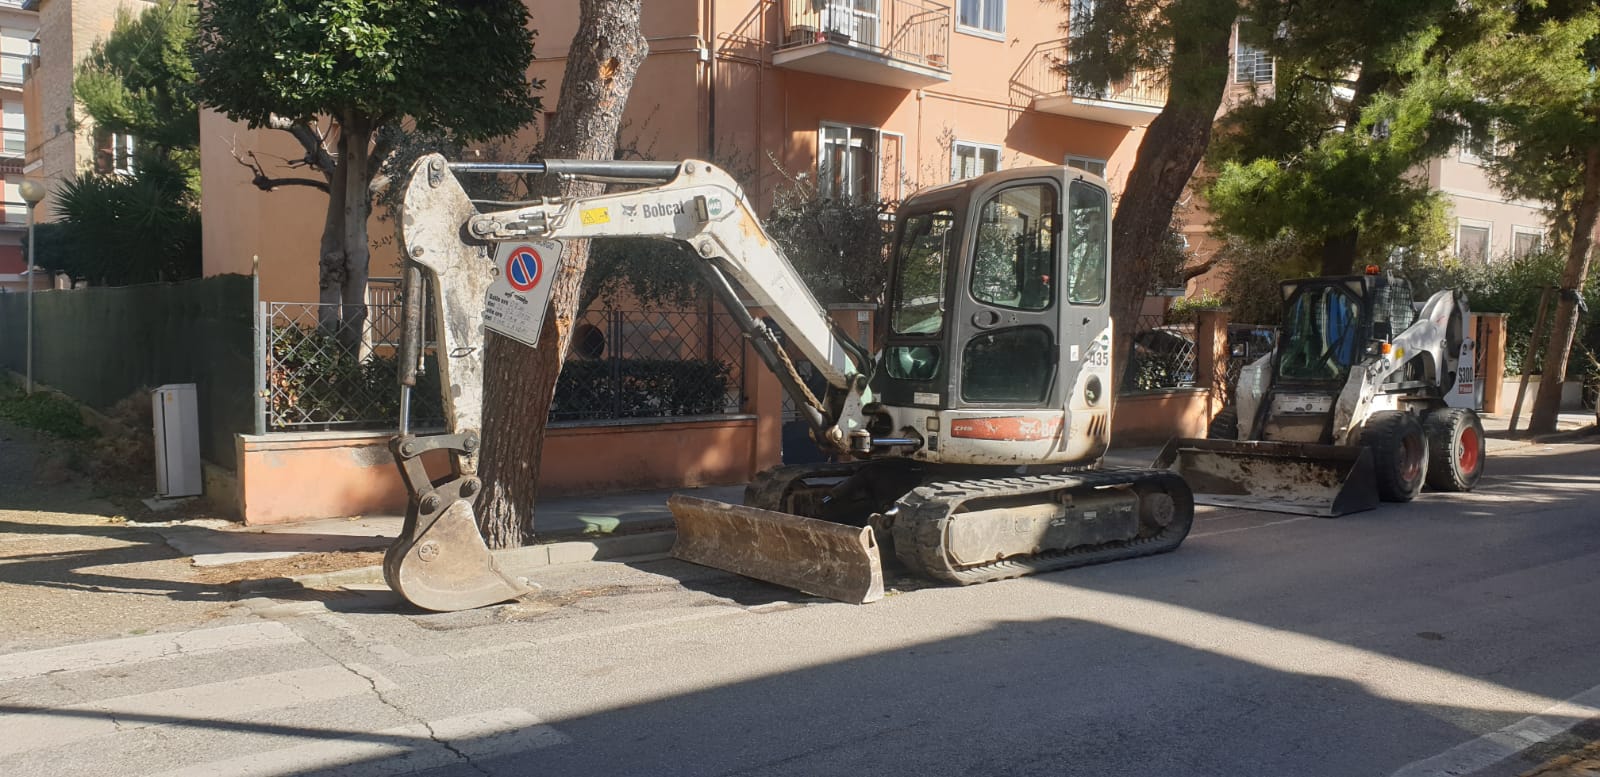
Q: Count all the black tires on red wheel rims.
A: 2